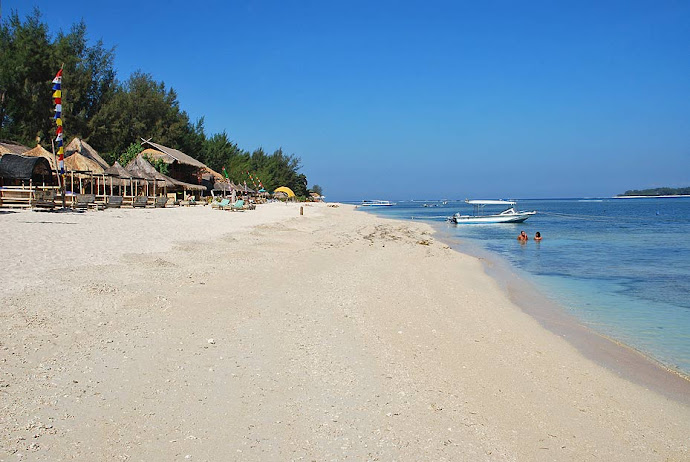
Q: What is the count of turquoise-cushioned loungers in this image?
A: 2